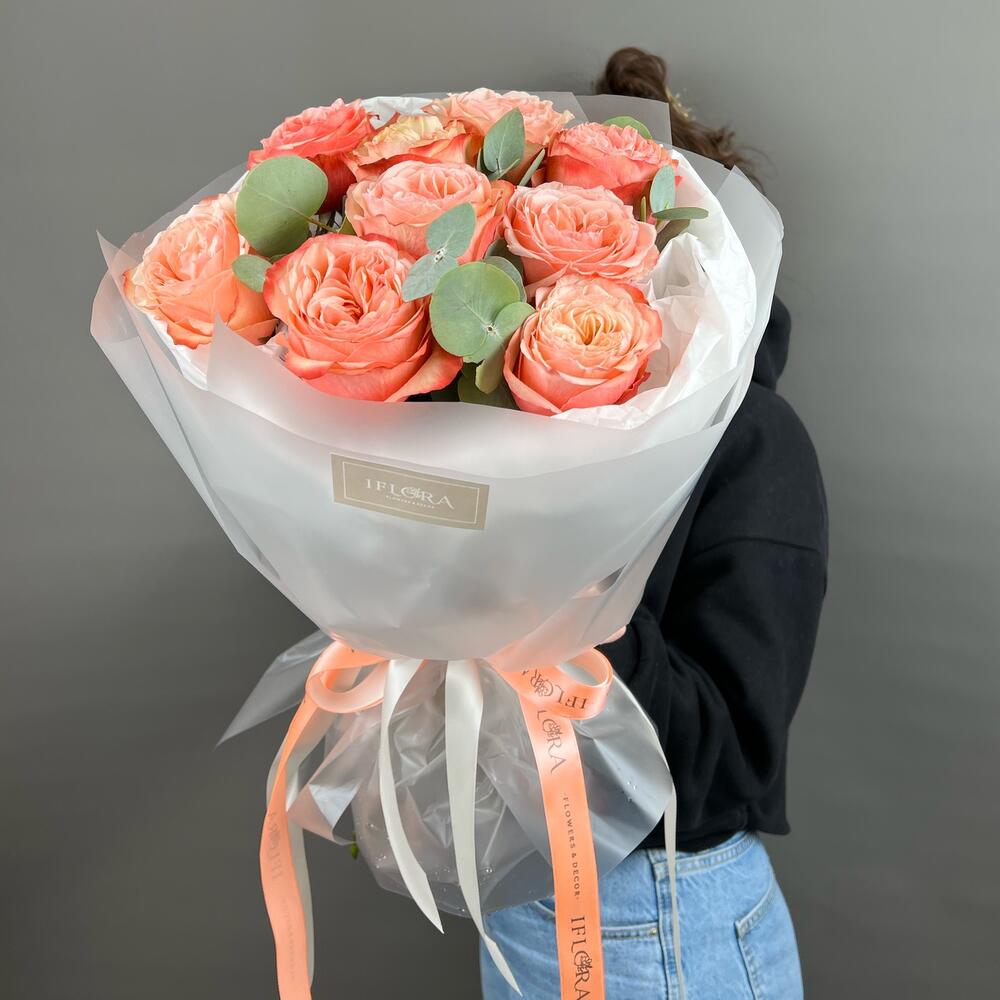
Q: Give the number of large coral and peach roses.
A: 9